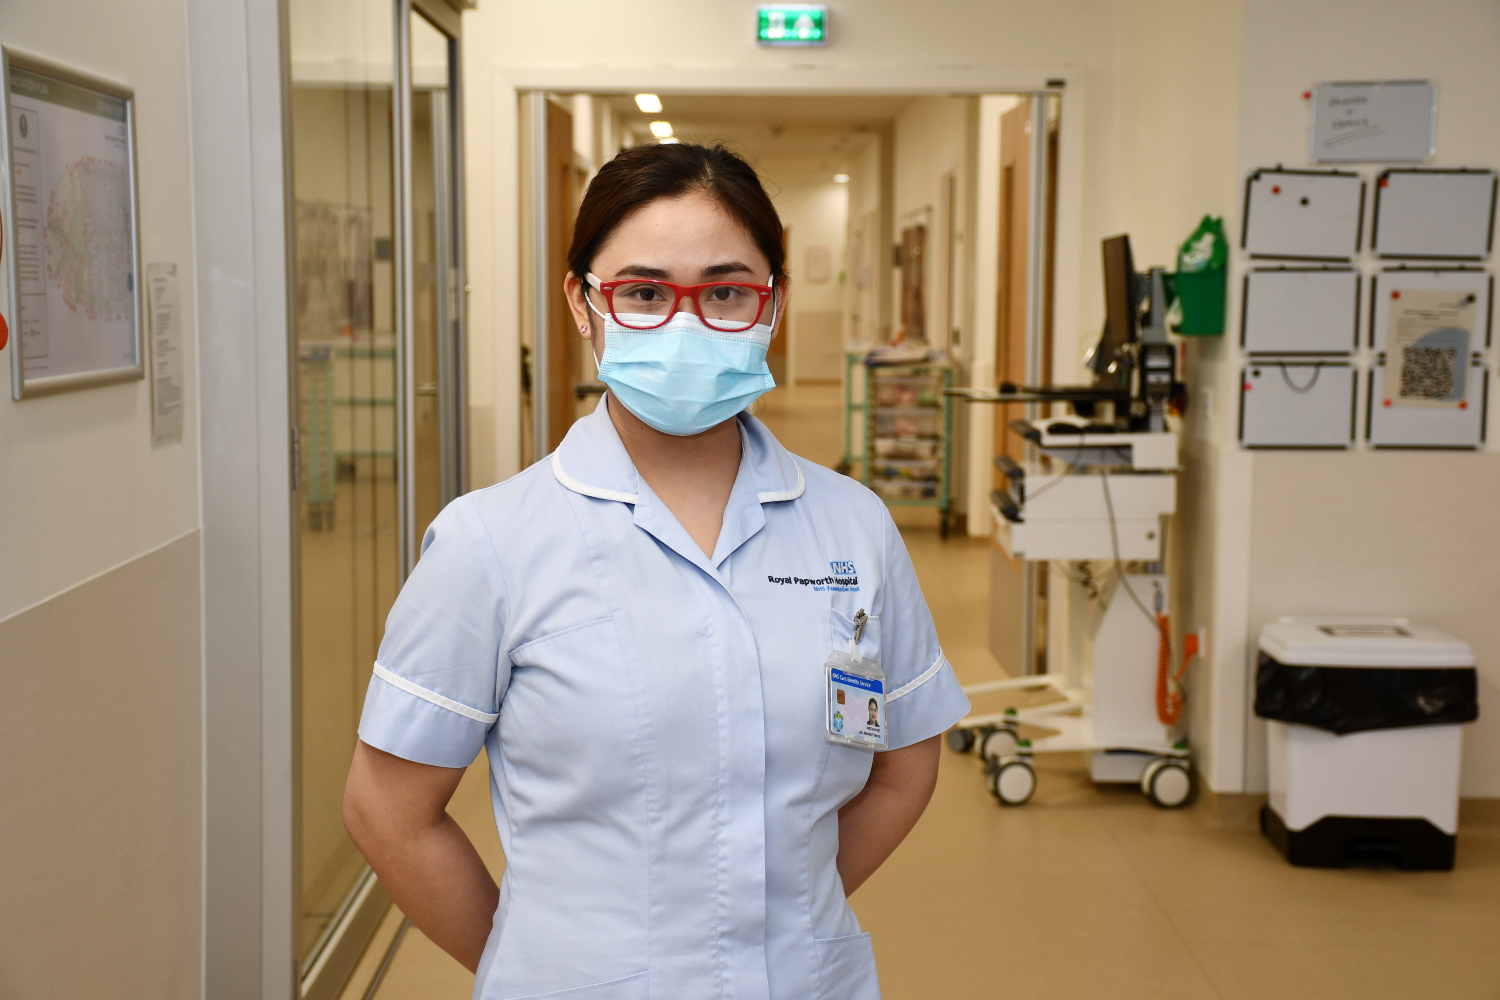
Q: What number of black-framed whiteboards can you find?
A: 6